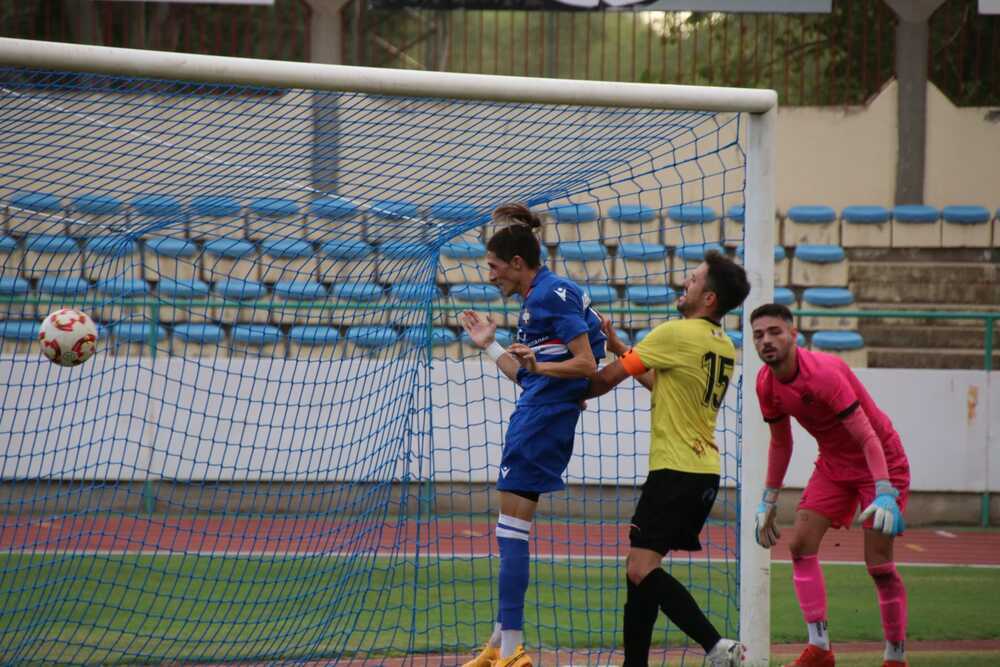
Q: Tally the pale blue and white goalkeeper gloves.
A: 2